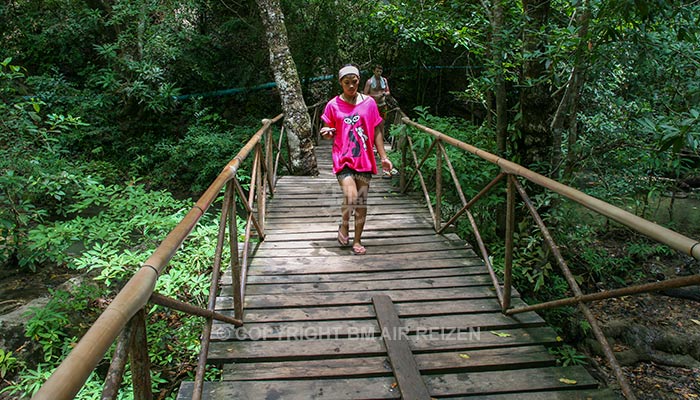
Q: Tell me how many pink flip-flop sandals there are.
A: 2